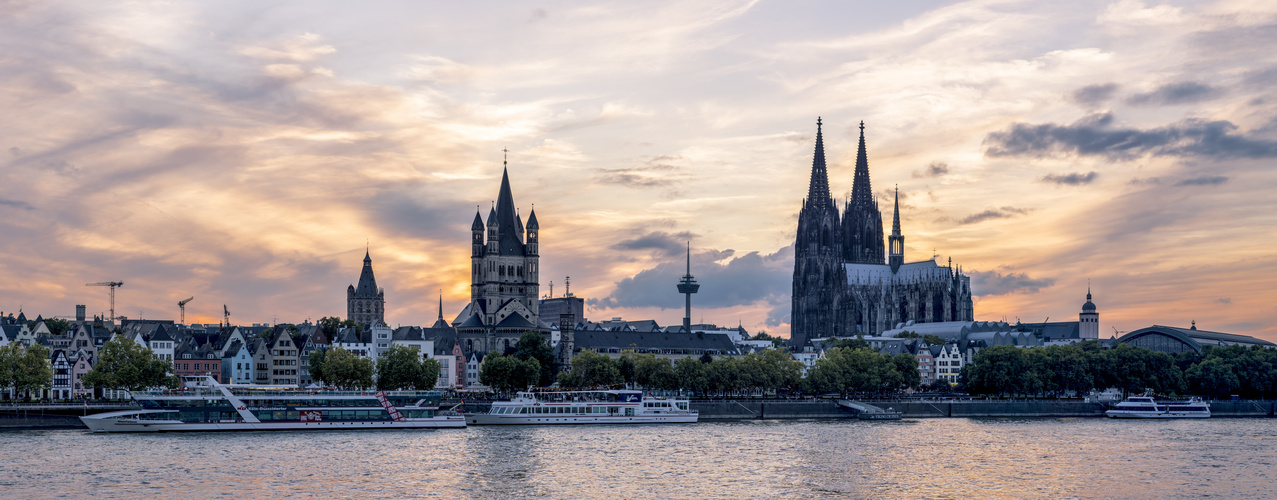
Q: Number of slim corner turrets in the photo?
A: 4